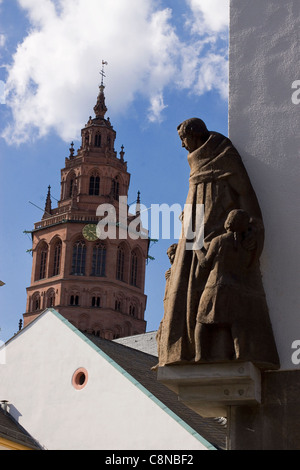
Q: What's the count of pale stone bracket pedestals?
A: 1